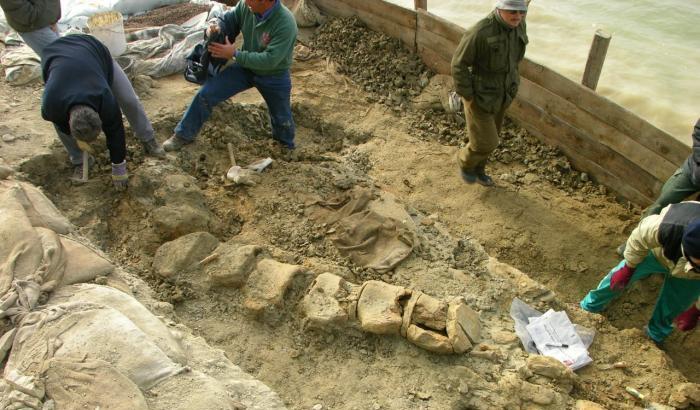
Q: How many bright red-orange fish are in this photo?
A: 0